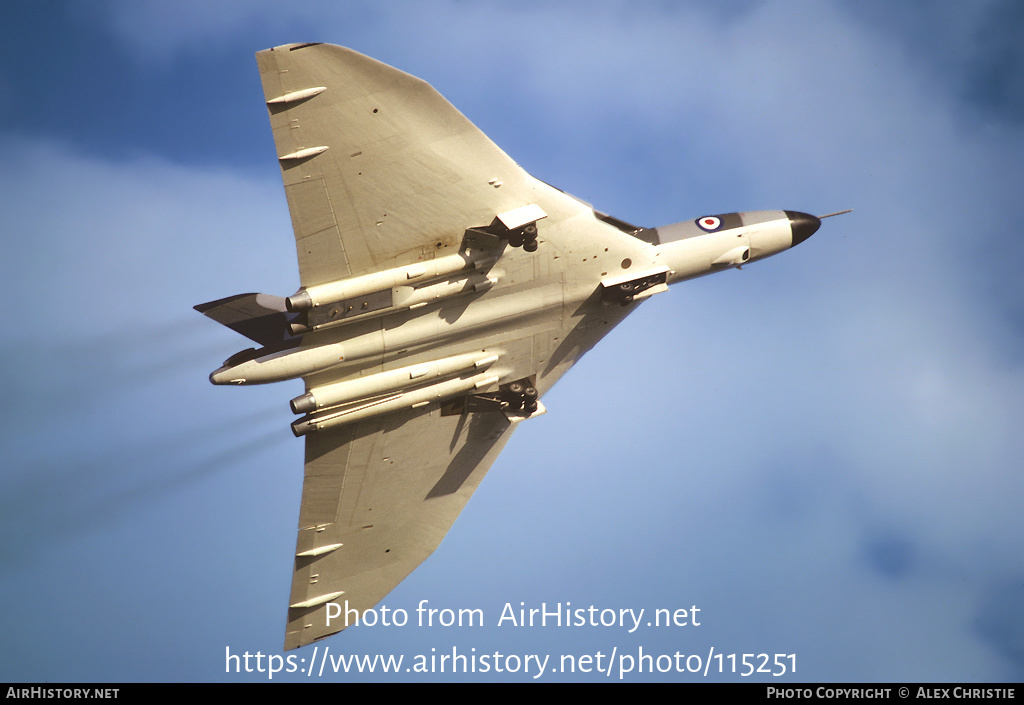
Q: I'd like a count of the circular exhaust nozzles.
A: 4